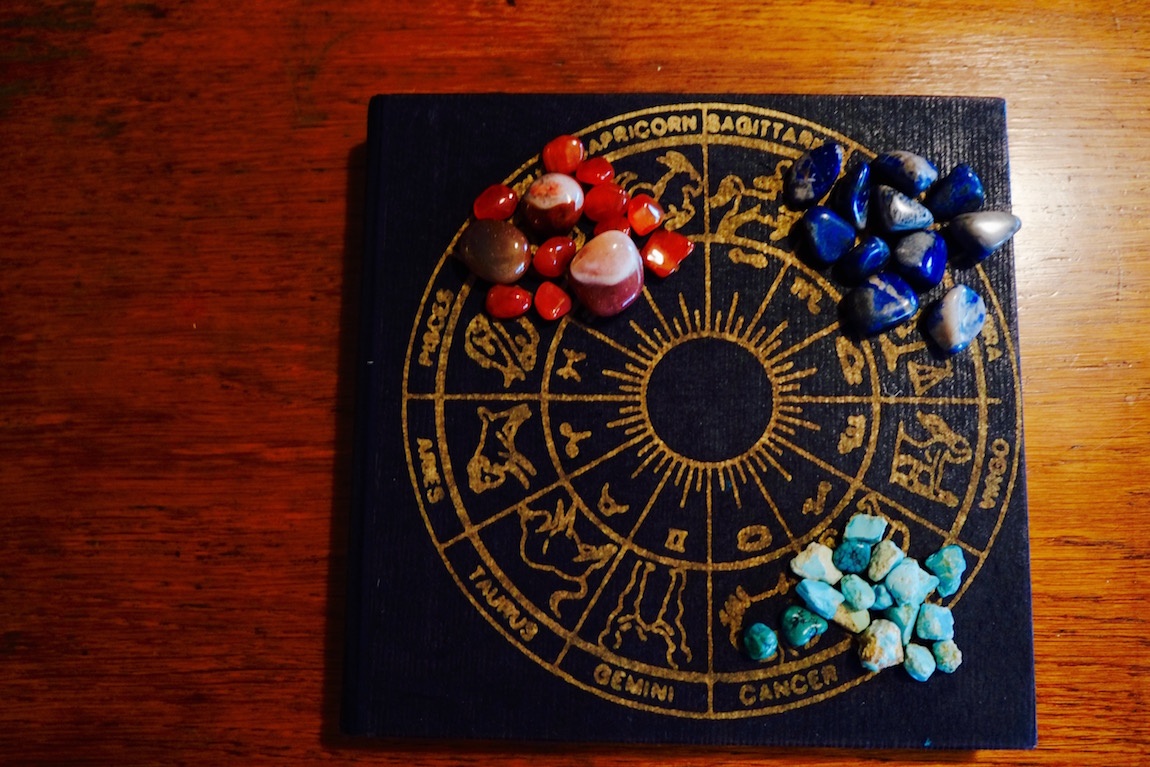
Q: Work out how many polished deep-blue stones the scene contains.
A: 11